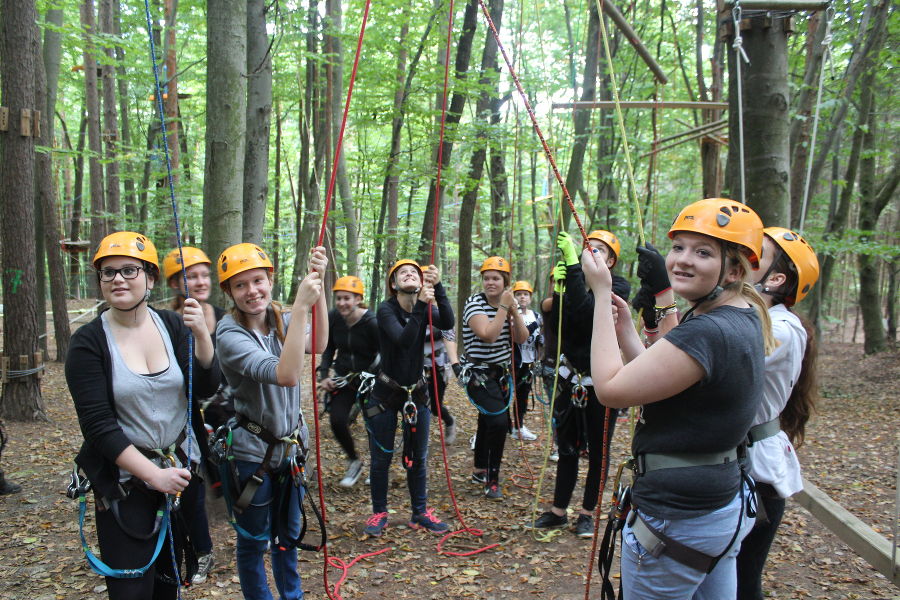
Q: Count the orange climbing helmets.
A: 12